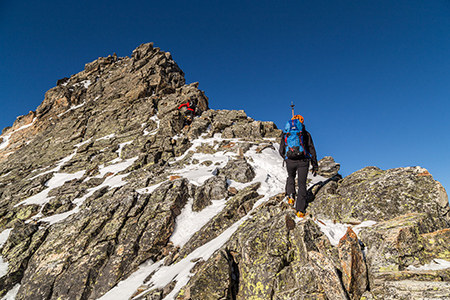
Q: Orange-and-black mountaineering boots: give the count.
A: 2